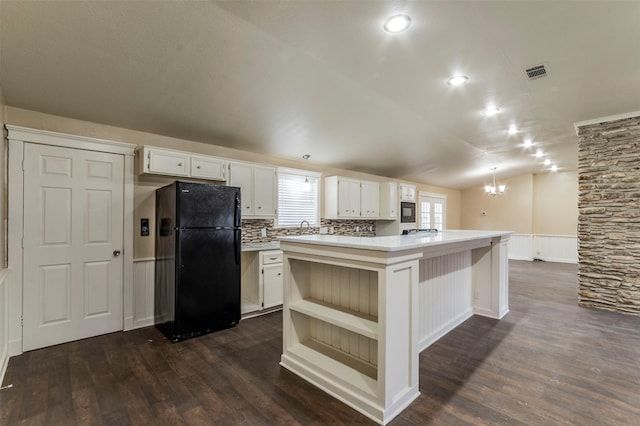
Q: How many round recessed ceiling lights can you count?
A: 8